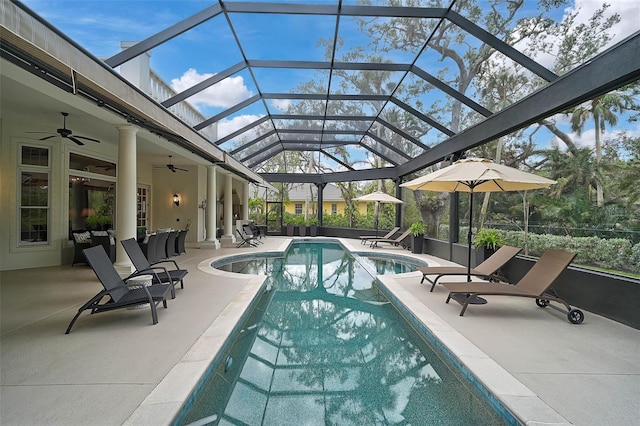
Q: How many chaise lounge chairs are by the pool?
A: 6